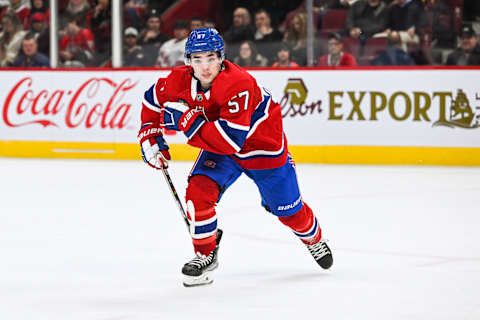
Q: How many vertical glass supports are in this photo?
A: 3